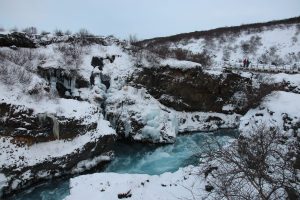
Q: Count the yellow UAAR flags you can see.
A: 0